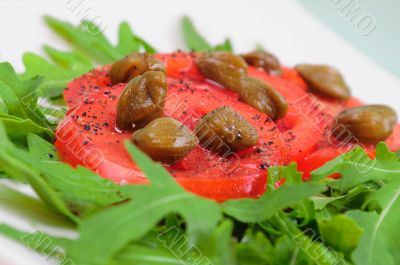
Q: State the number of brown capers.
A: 9